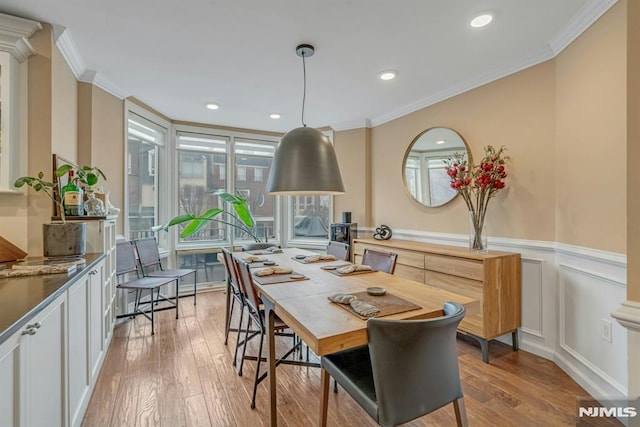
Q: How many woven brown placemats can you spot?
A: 6